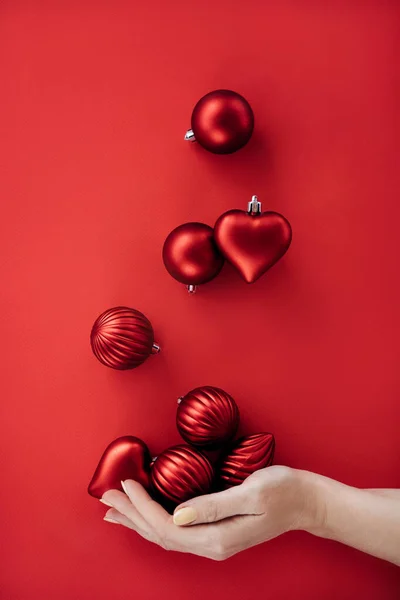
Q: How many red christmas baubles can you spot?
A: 8